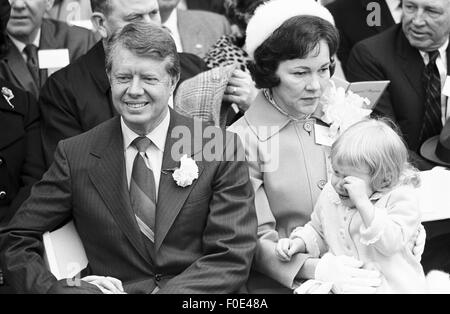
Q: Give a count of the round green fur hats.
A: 0